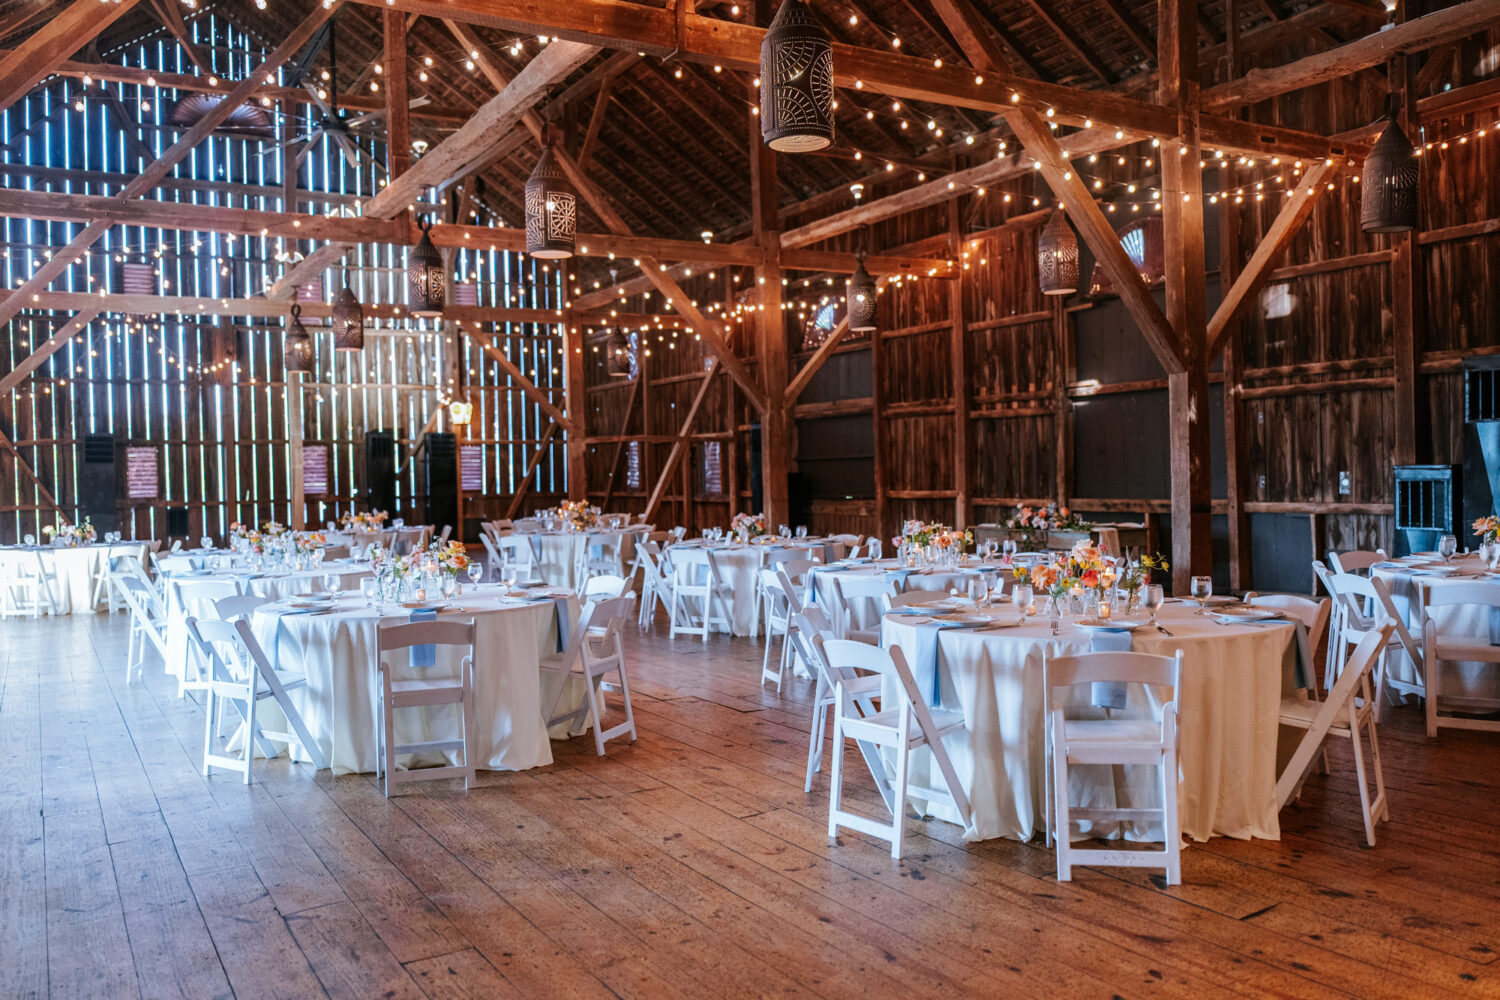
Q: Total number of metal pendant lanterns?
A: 9